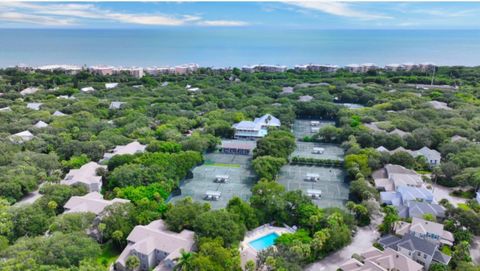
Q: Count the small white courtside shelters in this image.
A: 7